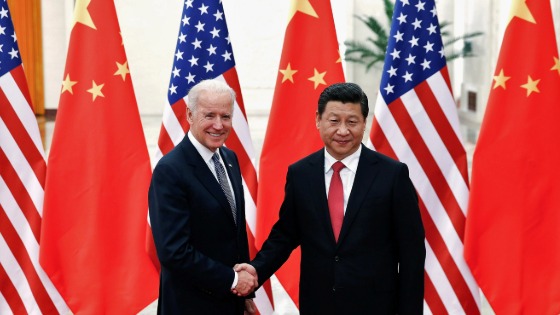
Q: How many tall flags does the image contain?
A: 6